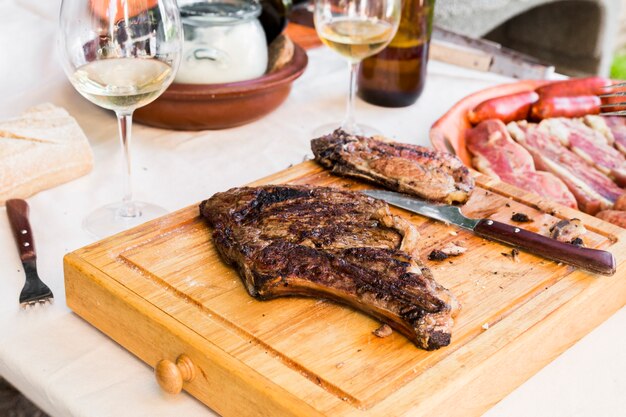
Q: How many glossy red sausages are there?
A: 3